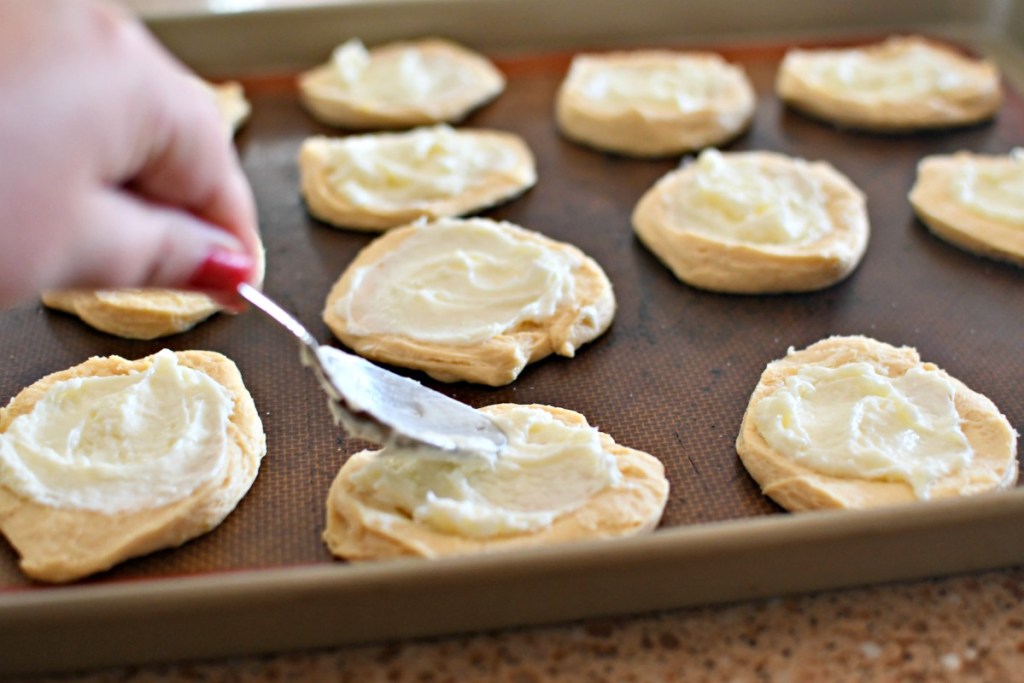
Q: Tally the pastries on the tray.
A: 12